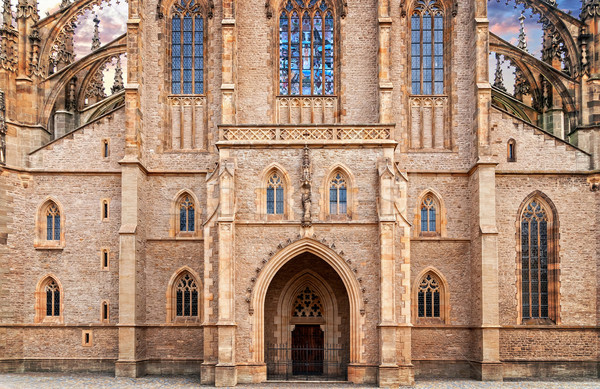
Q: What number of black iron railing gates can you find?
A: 1